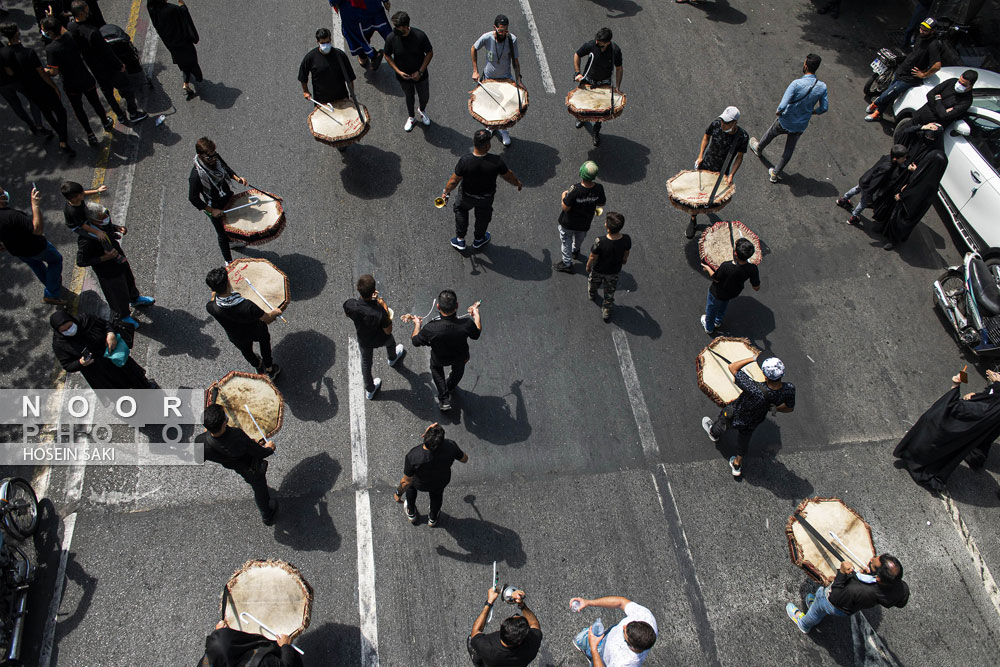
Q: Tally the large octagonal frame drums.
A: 11